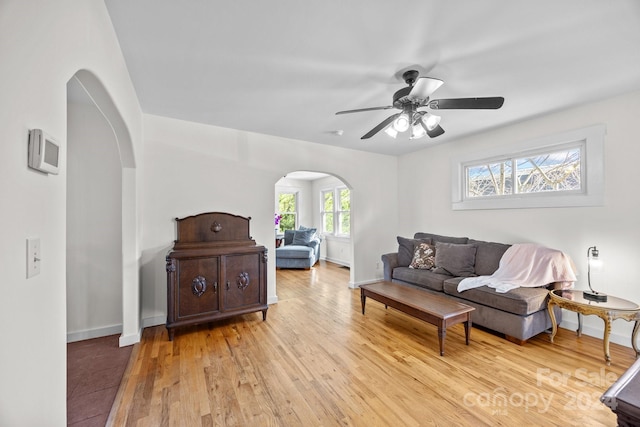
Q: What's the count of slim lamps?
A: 1